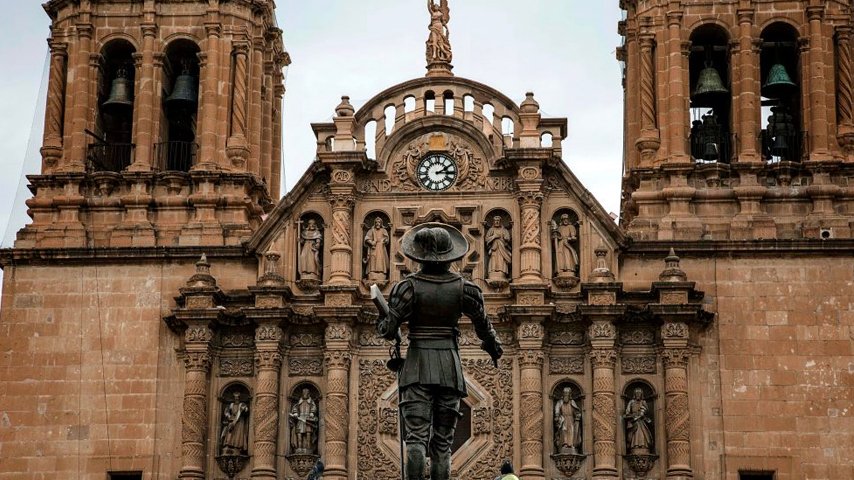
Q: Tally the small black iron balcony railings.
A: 4